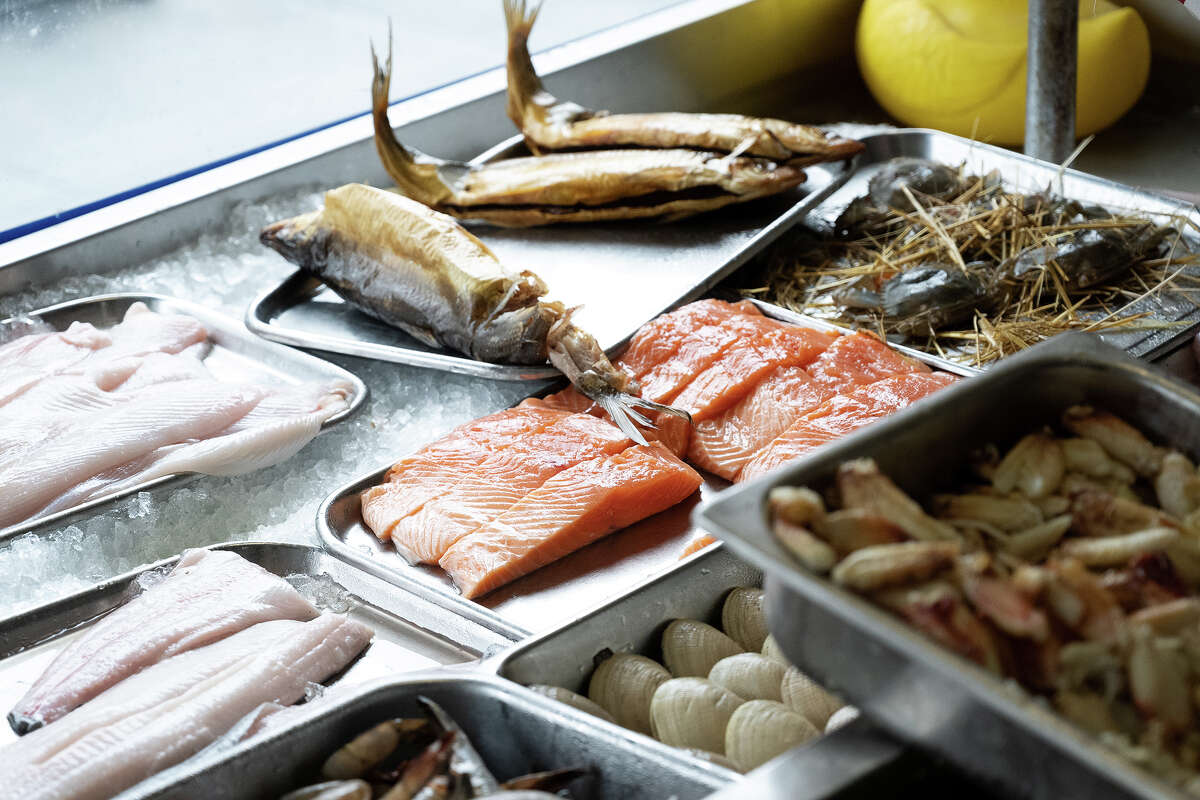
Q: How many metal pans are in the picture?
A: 8